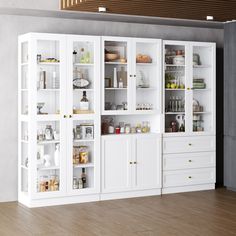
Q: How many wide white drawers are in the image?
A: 3